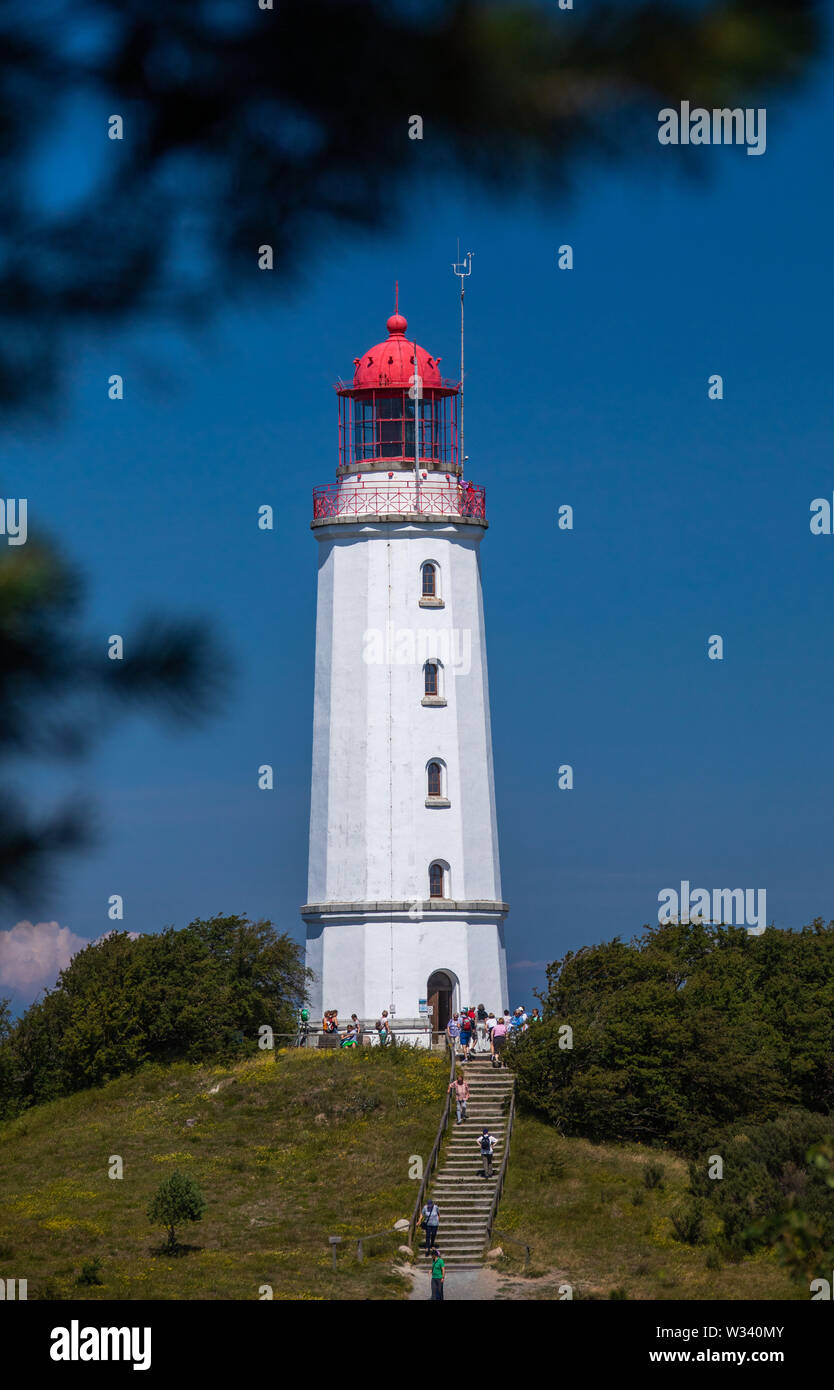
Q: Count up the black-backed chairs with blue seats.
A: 0